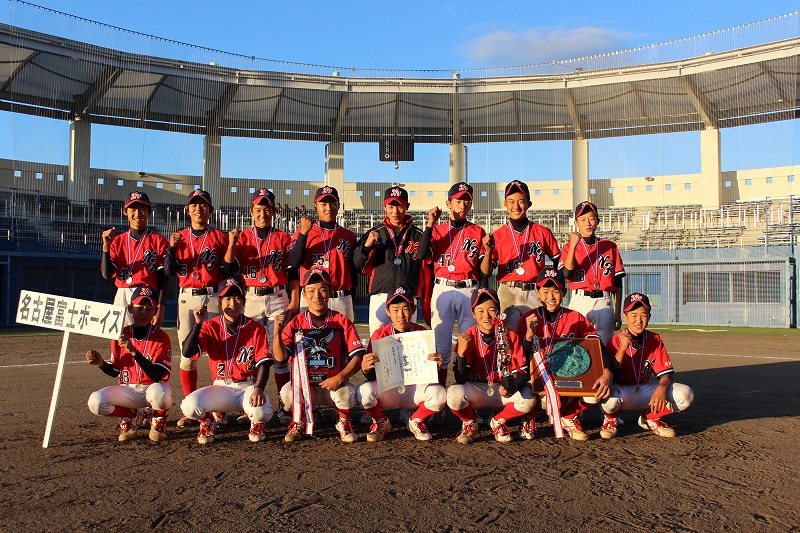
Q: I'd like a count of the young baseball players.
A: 15